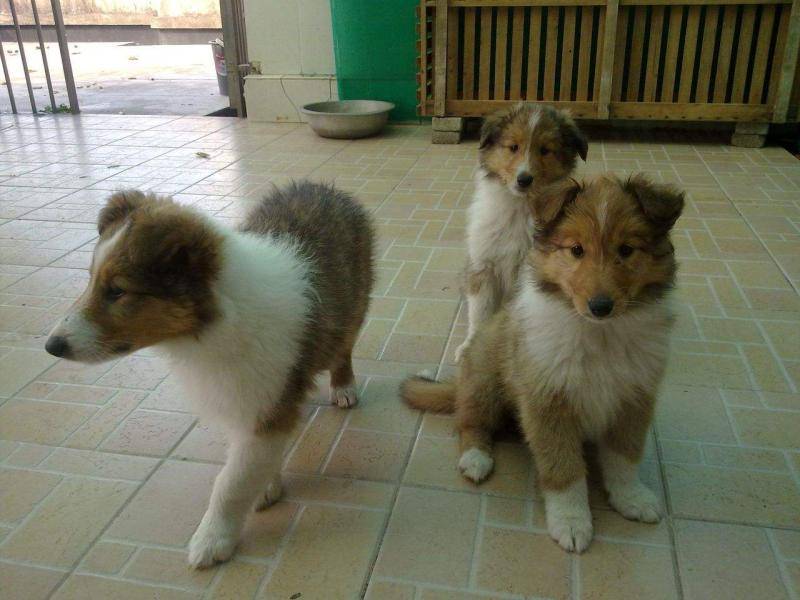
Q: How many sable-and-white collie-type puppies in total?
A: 3